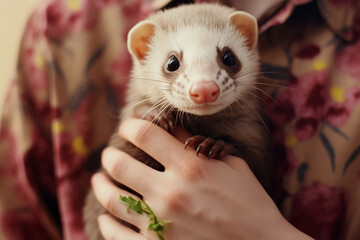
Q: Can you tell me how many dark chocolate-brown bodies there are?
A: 1